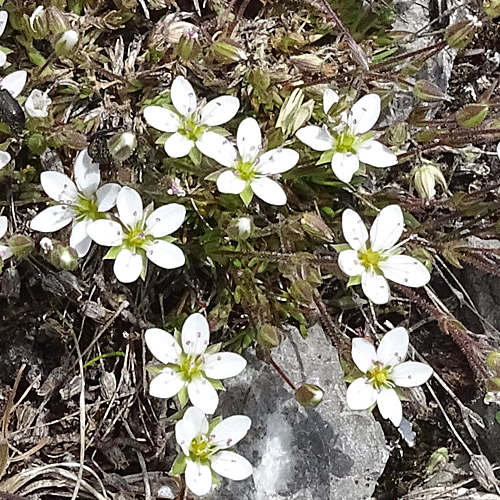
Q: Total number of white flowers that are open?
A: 9